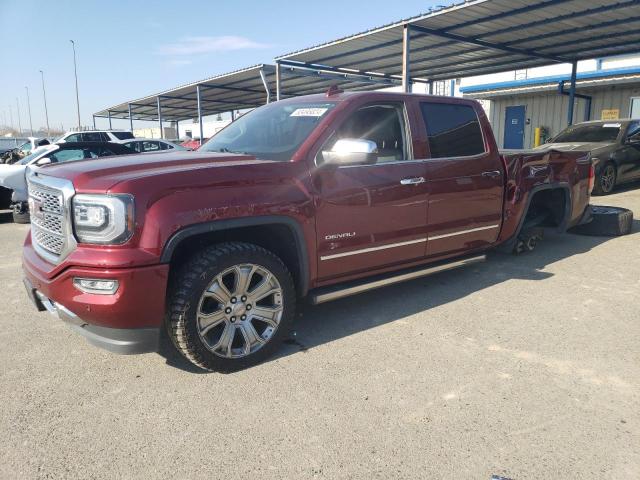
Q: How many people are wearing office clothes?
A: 0